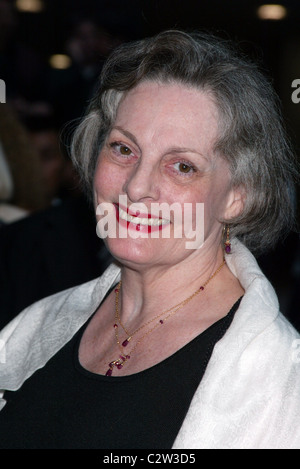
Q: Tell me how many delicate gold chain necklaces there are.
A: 2